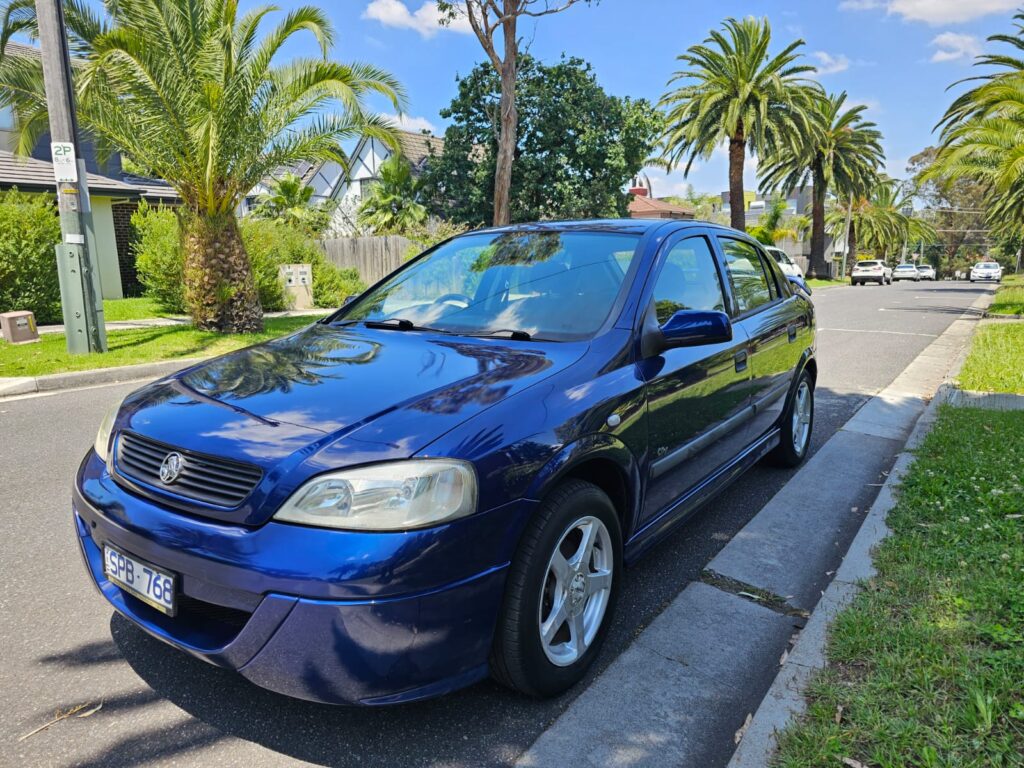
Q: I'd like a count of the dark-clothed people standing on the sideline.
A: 0